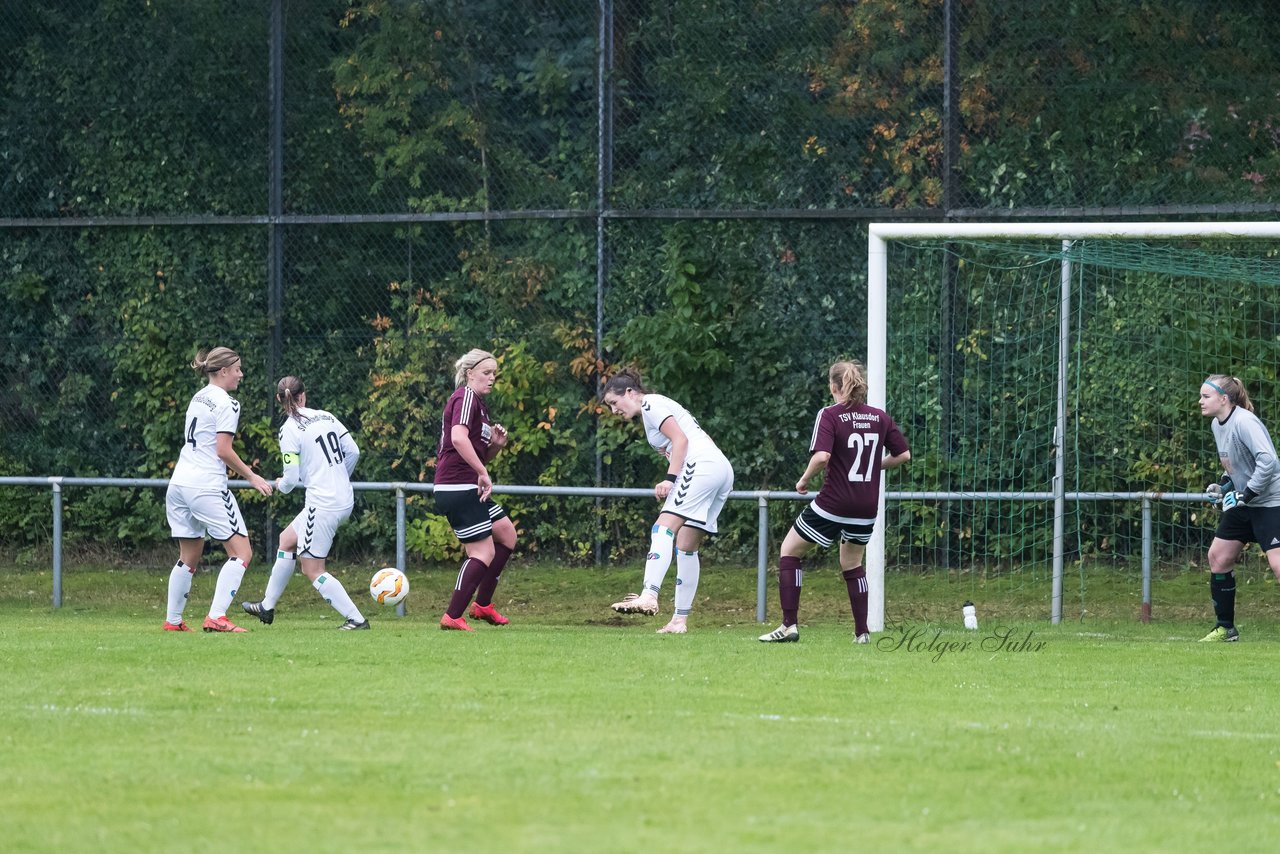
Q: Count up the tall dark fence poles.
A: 3